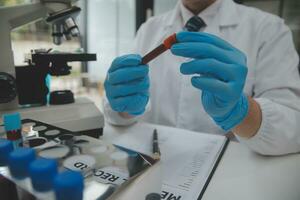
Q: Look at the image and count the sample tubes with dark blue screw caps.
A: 4